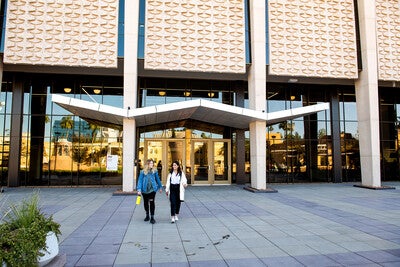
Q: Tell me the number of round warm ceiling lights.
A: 6